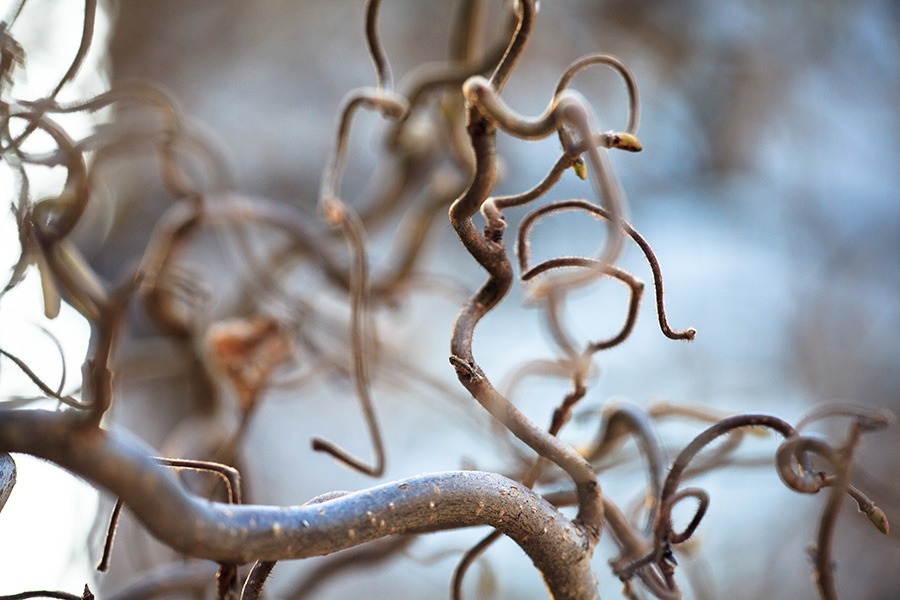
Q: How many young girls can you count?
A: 0